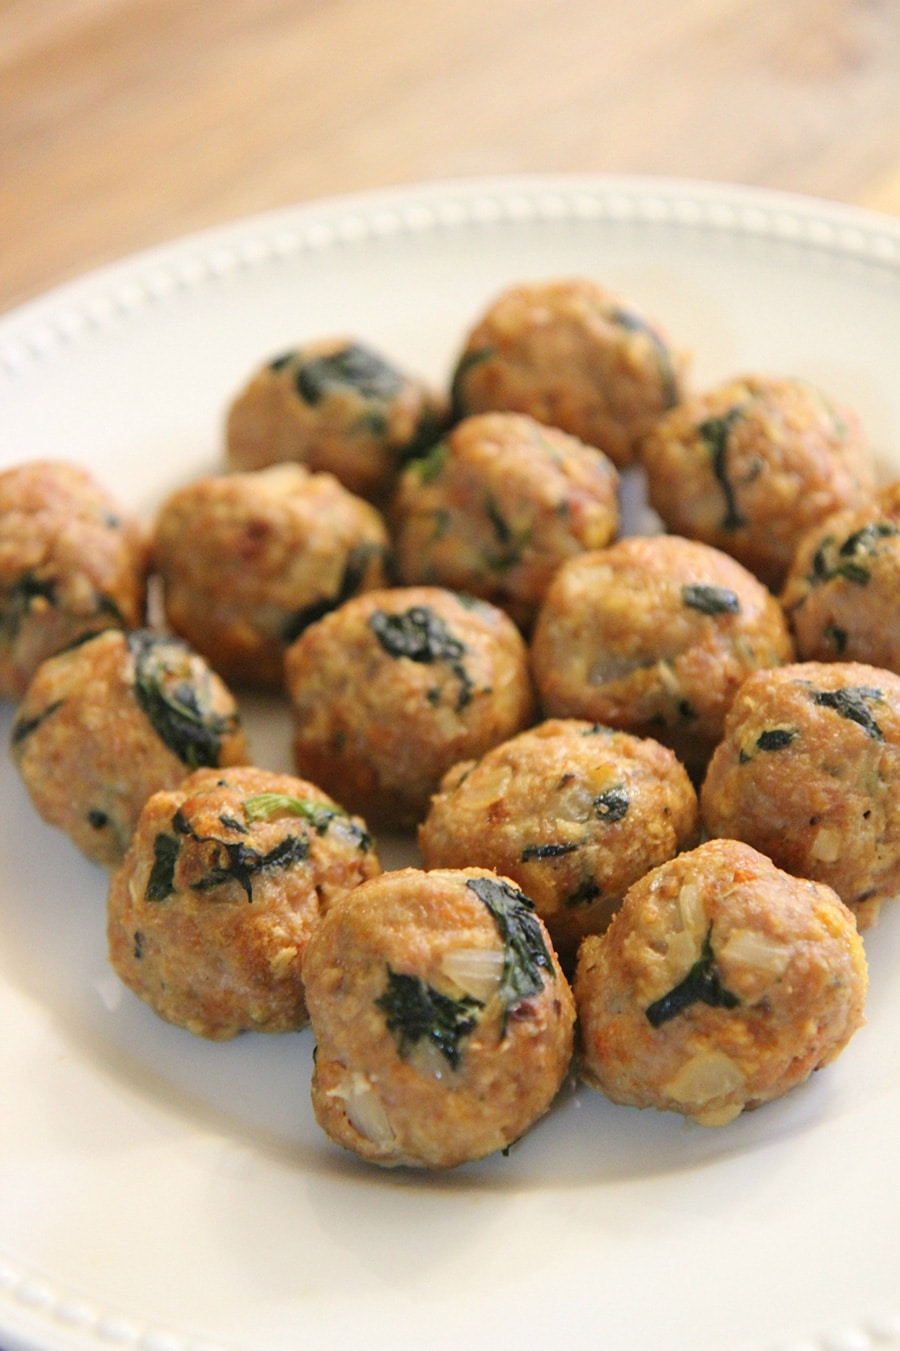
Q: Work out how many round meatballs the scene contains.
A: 15